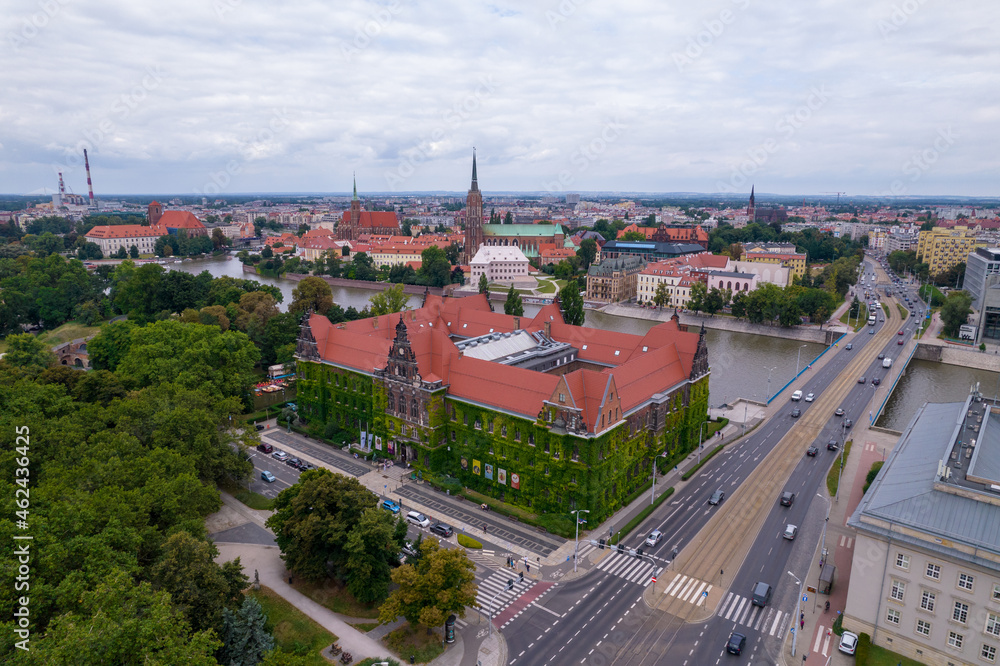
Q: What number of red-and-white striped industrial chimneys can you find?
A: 2